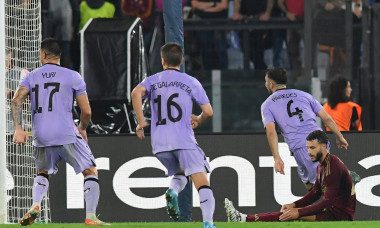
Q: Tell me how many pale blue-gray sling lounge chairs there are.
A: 0